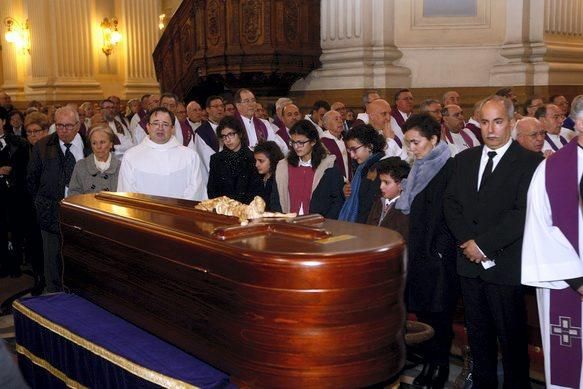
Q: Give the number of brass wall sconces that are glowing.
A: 2